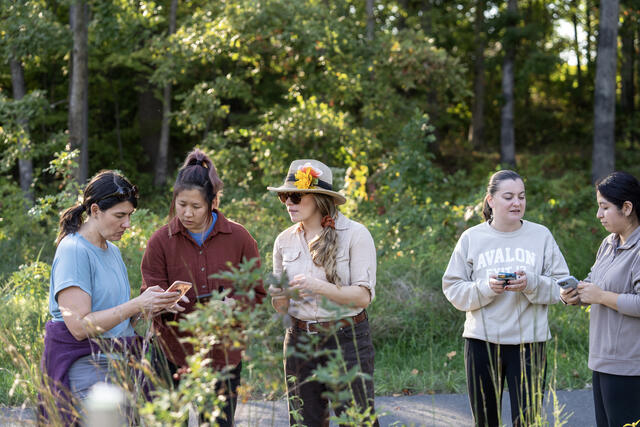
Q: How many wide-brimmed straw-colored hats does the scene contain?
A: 1